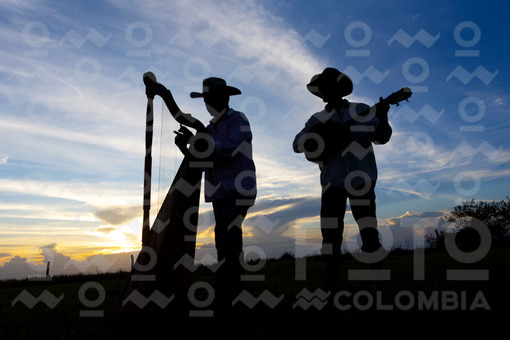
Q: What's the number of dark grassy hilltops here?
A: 1